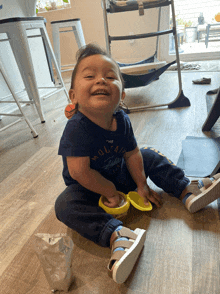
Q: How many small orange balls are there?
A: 1